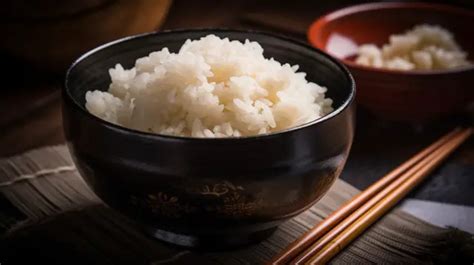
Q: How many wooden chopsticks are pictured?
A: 3